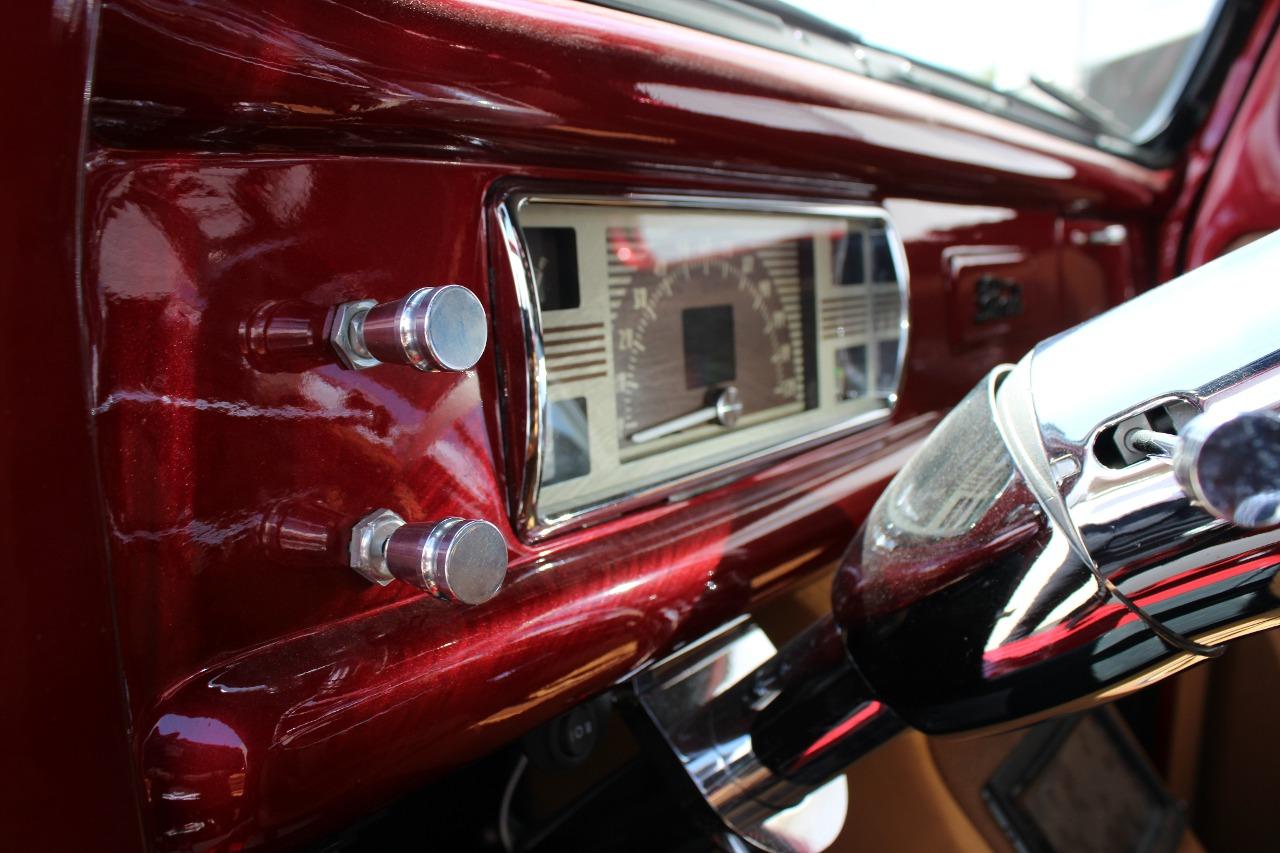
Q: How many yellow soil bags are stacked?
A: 0